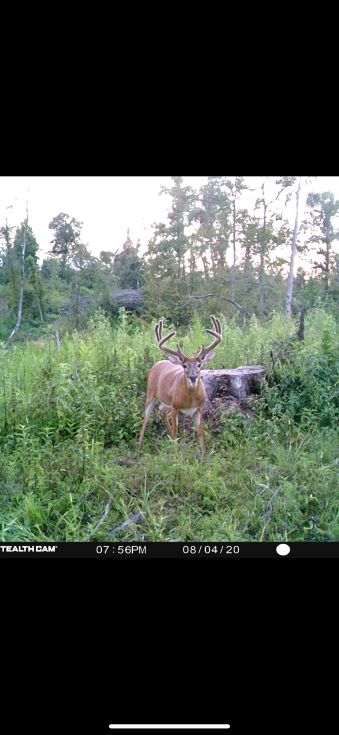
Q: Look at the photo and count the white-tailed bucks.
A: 1